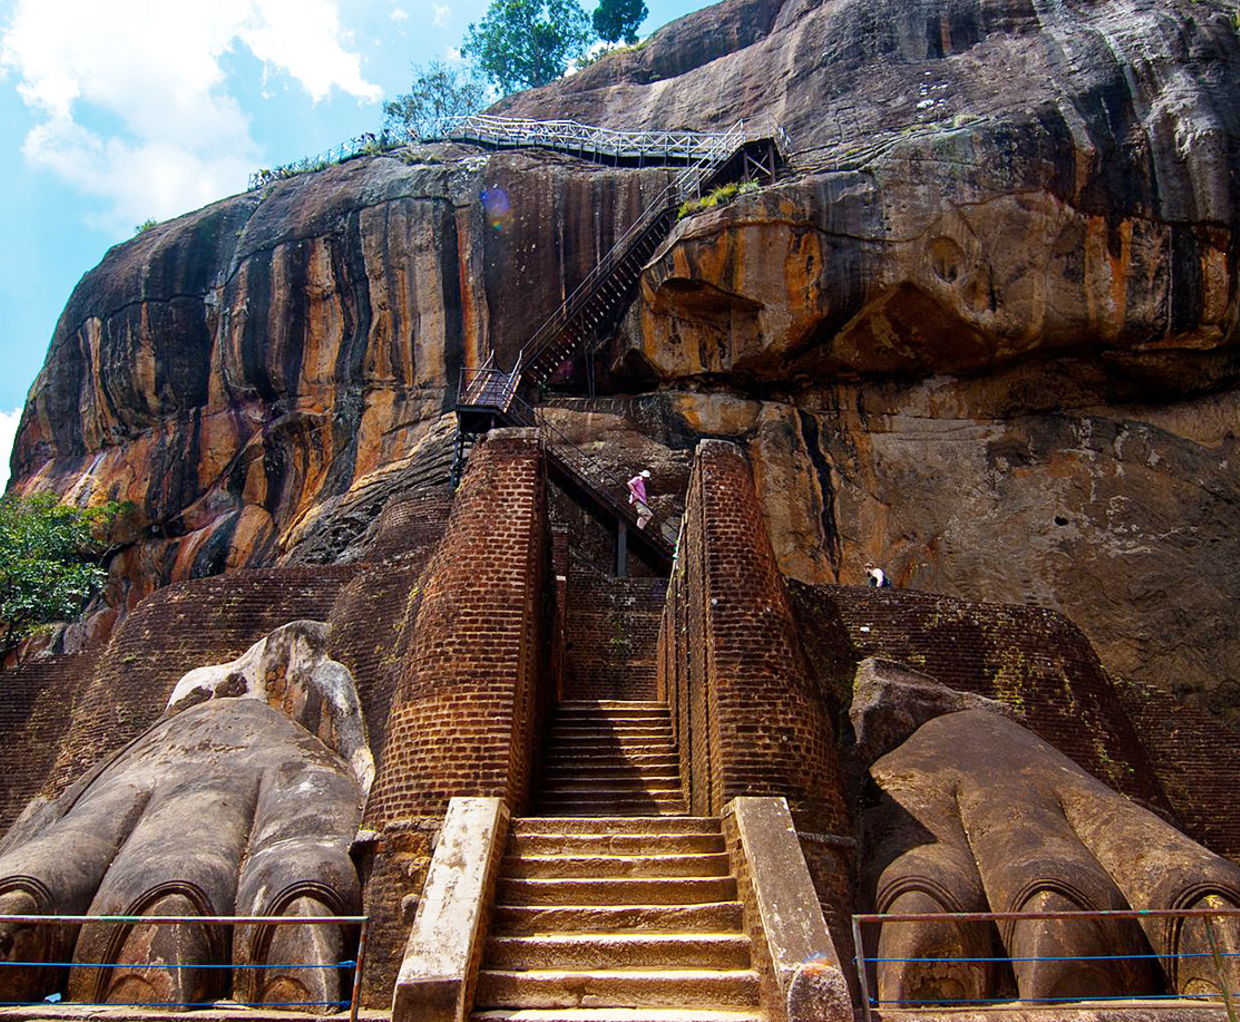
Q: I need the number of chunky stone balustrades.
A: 2